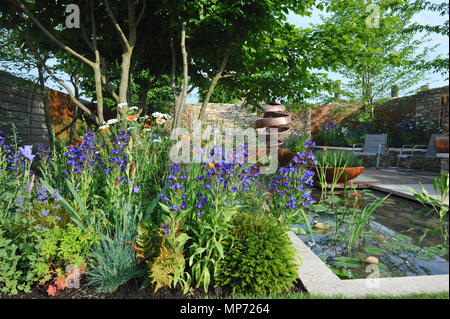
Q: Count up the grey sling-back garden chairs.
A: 2